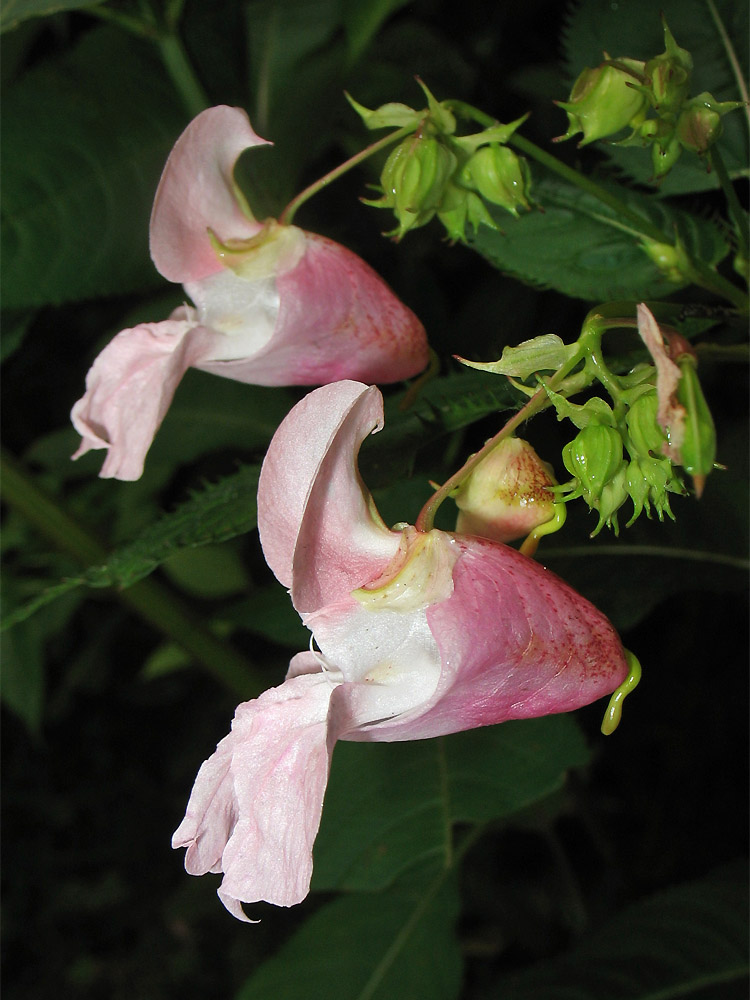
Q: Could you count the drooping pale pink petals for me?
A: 2